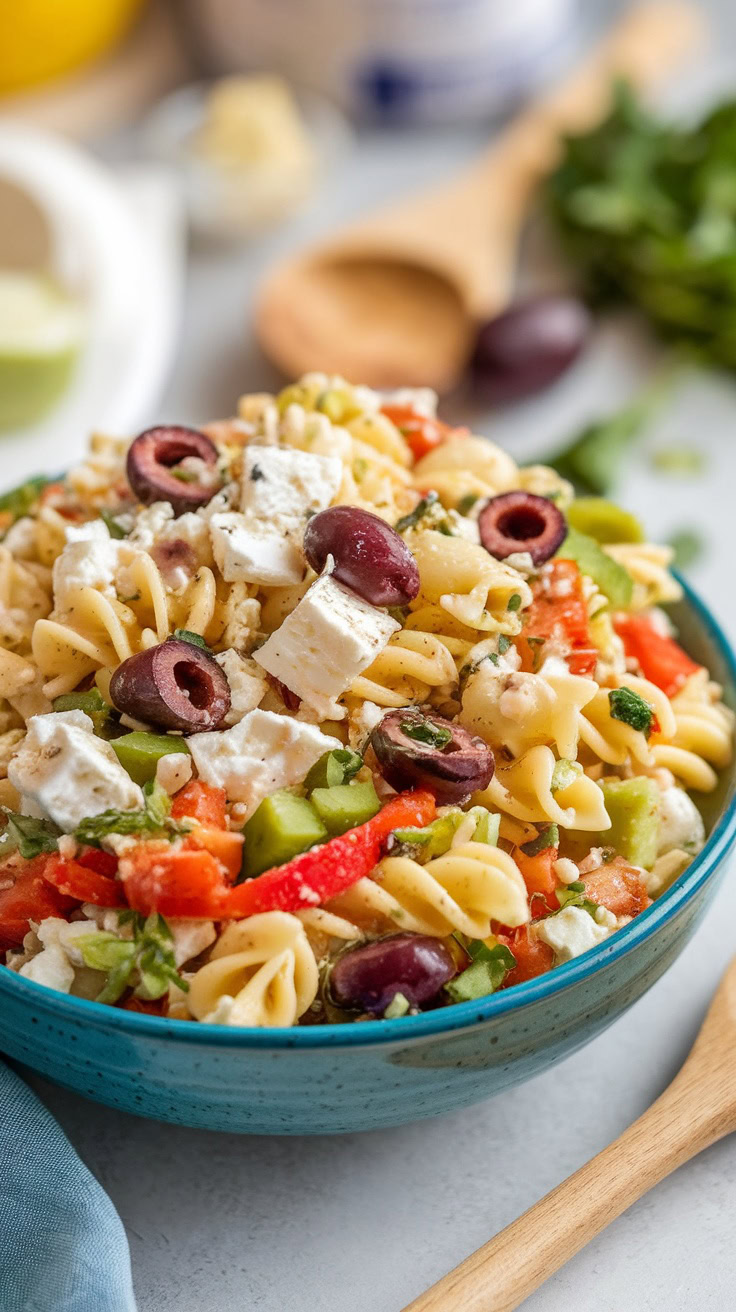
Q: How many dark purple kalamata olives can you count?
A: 7